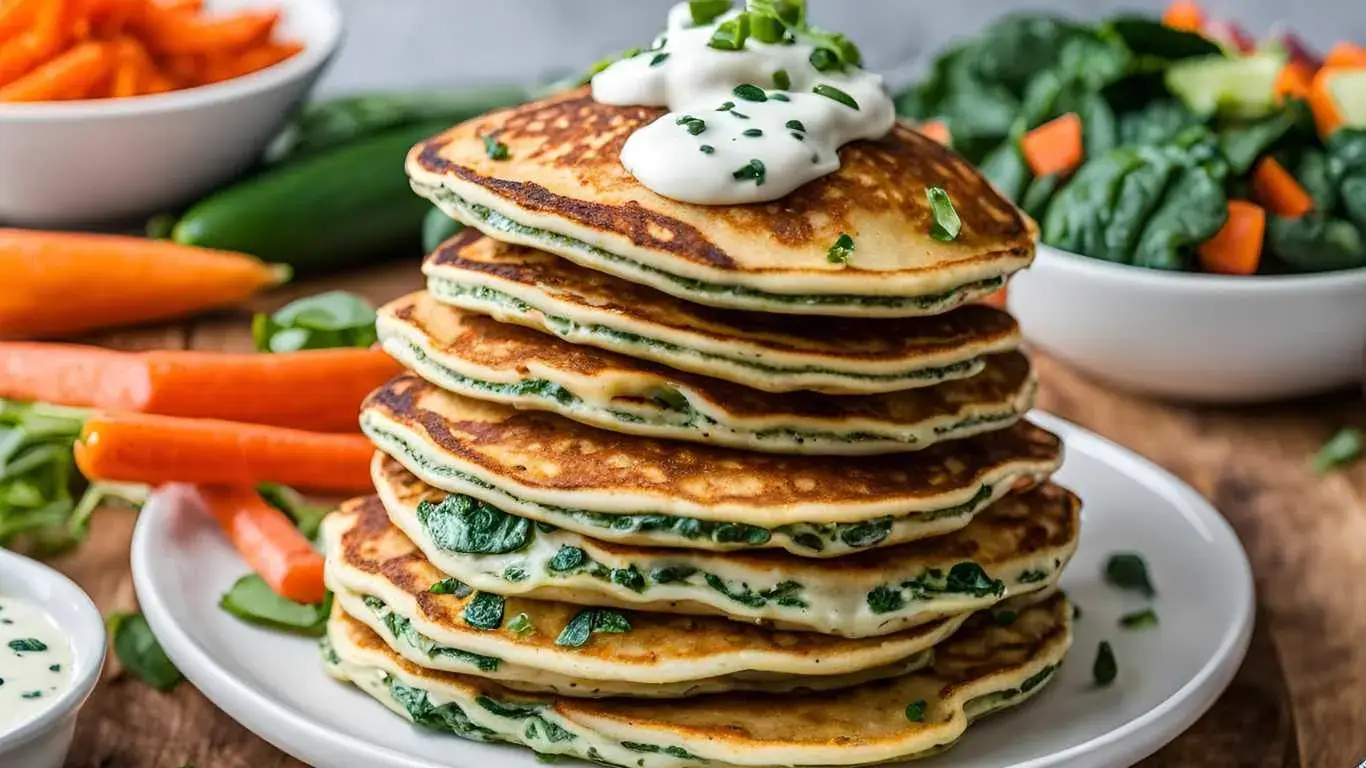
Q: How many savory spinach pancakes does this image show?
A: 7